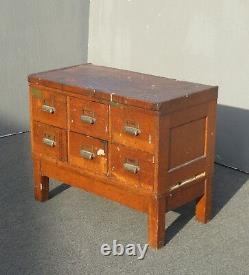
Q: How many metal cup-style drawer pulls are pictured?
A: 6